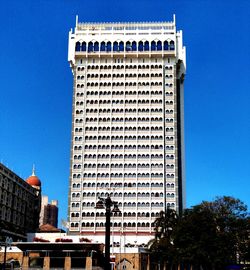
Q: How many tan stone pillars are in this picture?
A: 4